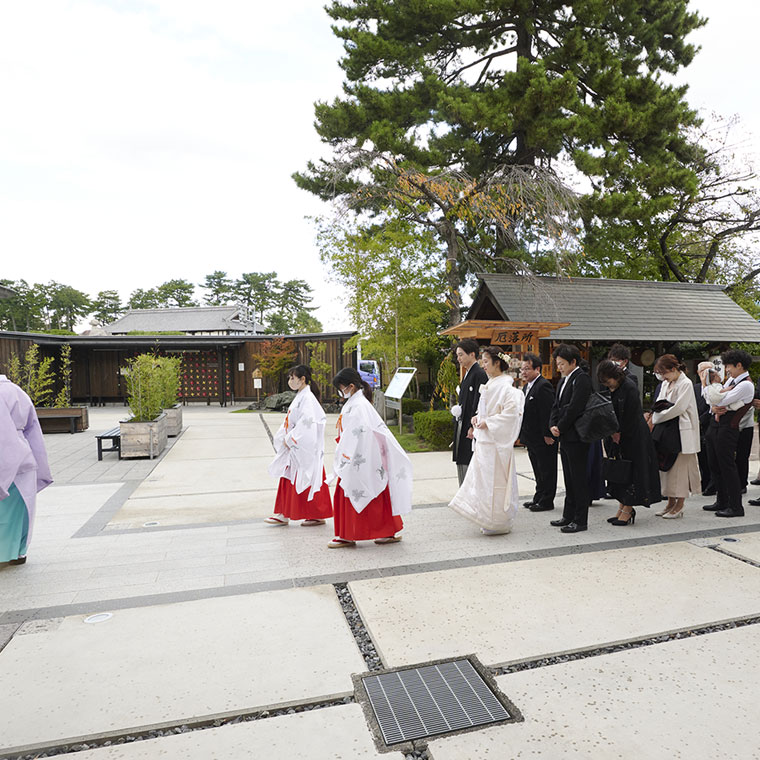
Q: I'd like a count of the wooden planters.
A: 3